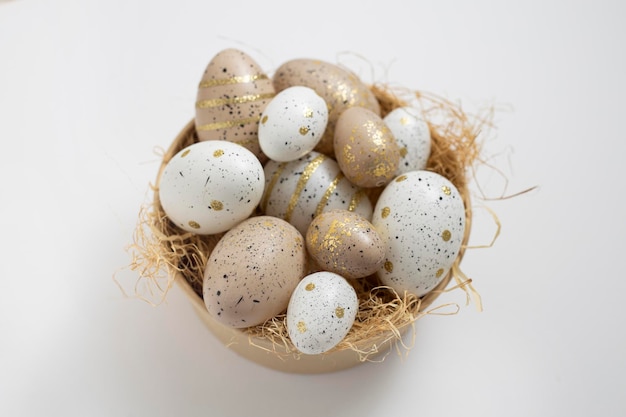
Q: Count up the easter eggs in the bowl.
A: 11